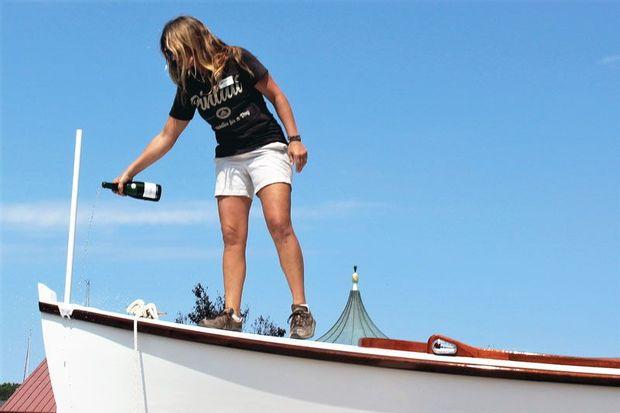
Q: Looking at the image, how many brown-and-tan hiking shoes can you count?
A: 2